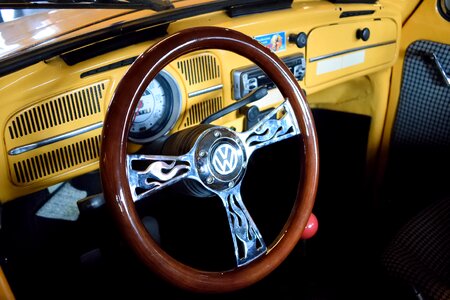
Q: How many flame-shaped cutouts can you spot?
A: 3